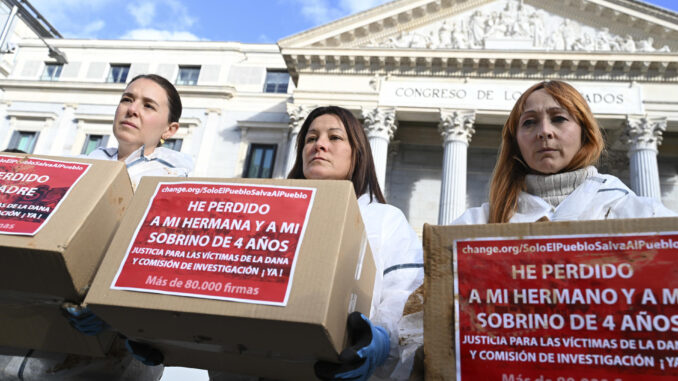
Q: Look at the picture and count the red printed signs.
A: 3